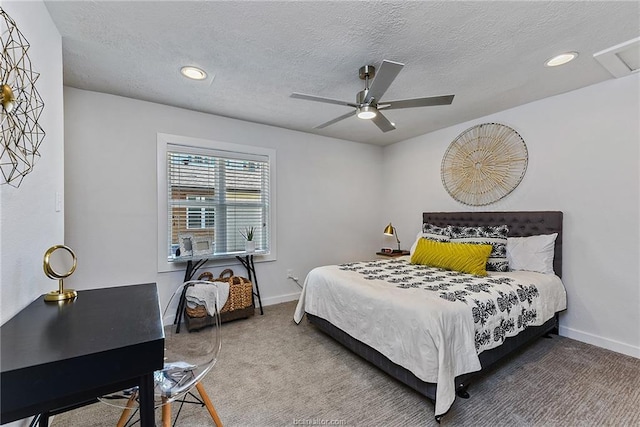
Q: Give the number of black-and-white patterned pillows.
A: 2